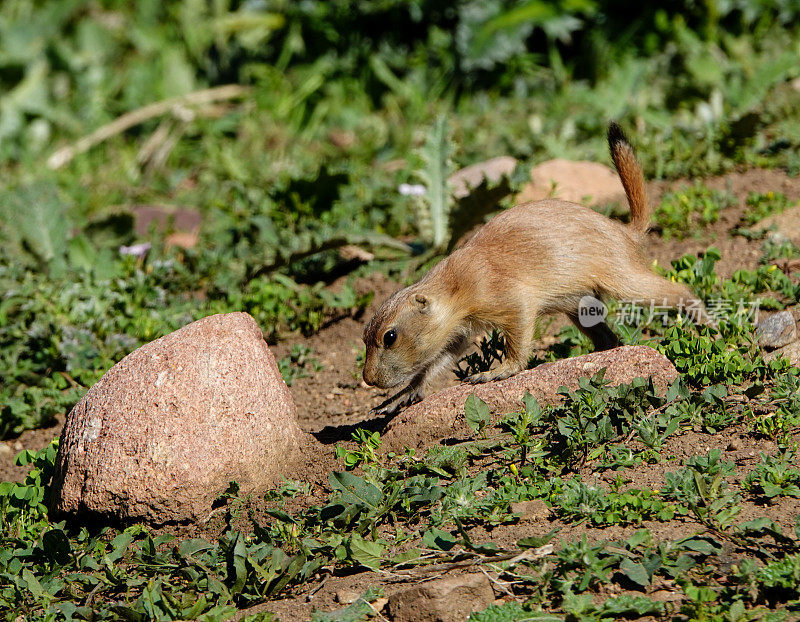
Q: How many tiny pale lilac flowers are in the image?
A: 2